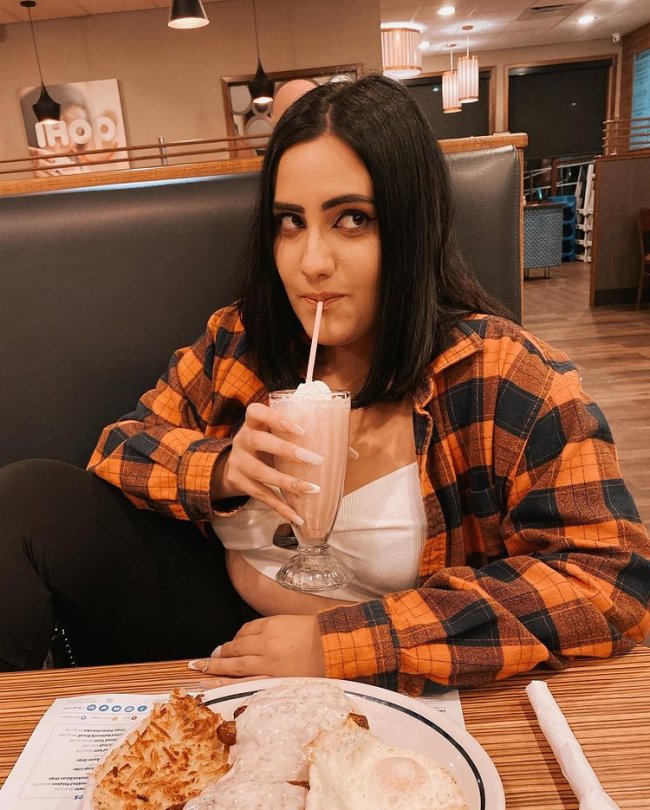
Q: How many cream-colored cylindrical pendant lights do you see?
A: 3